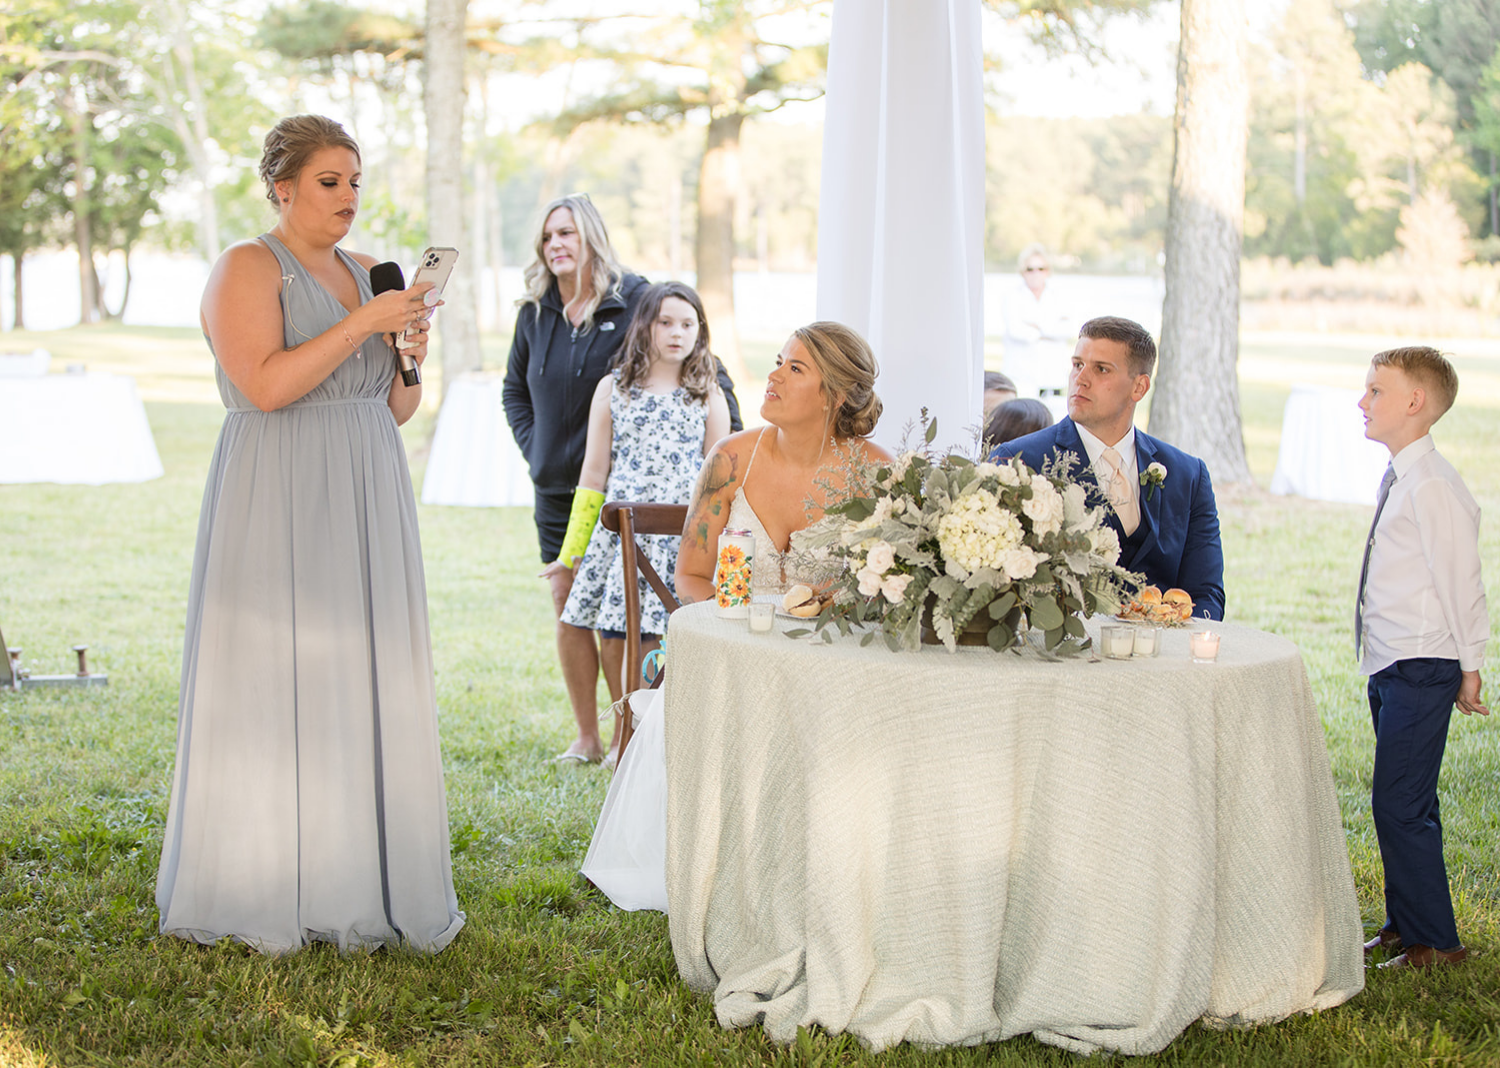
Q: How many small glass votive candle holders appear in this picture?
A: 4